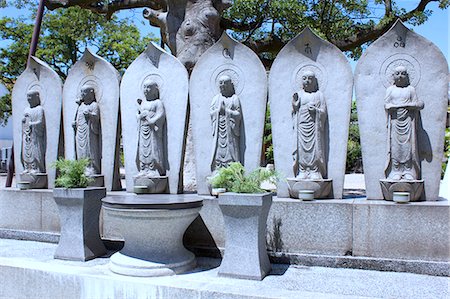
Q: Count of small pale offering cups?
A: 5